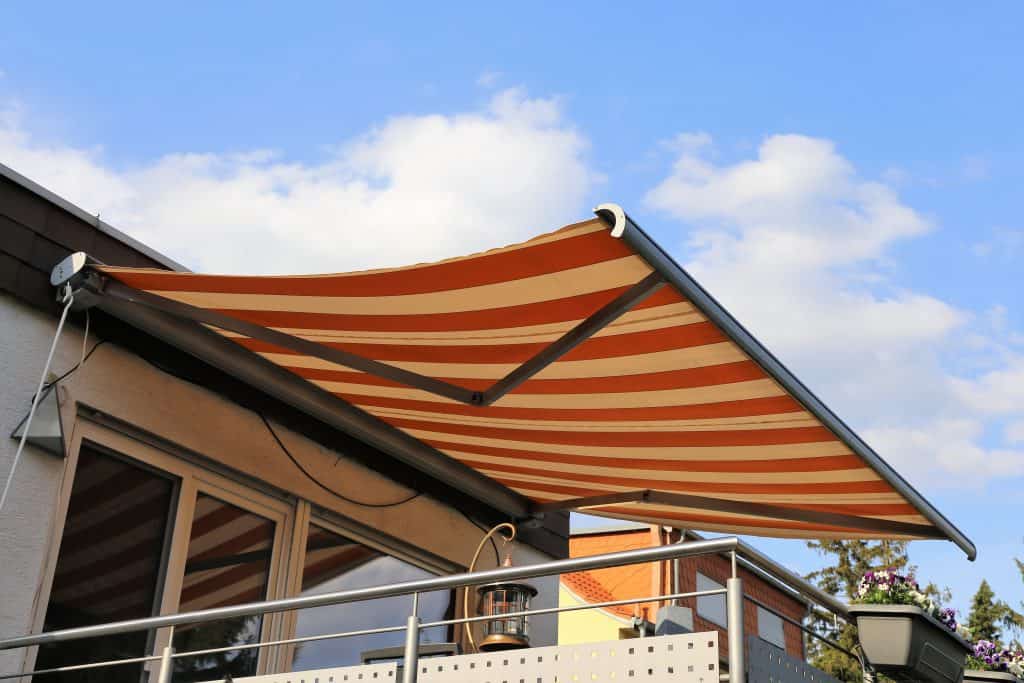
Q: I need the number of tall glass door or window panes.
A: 3